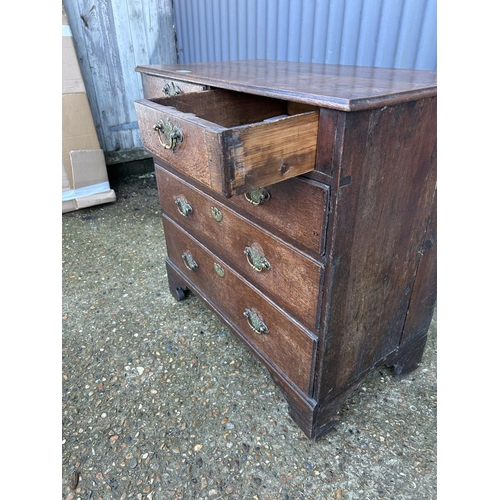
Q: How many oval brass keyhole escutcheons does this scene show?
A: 2